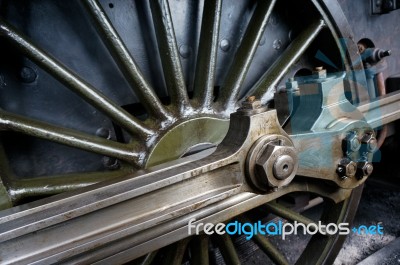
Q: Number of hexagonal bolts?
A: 5